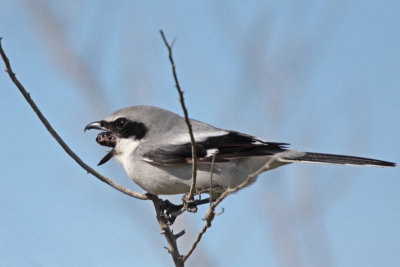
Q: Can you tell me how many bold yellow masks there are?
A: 0